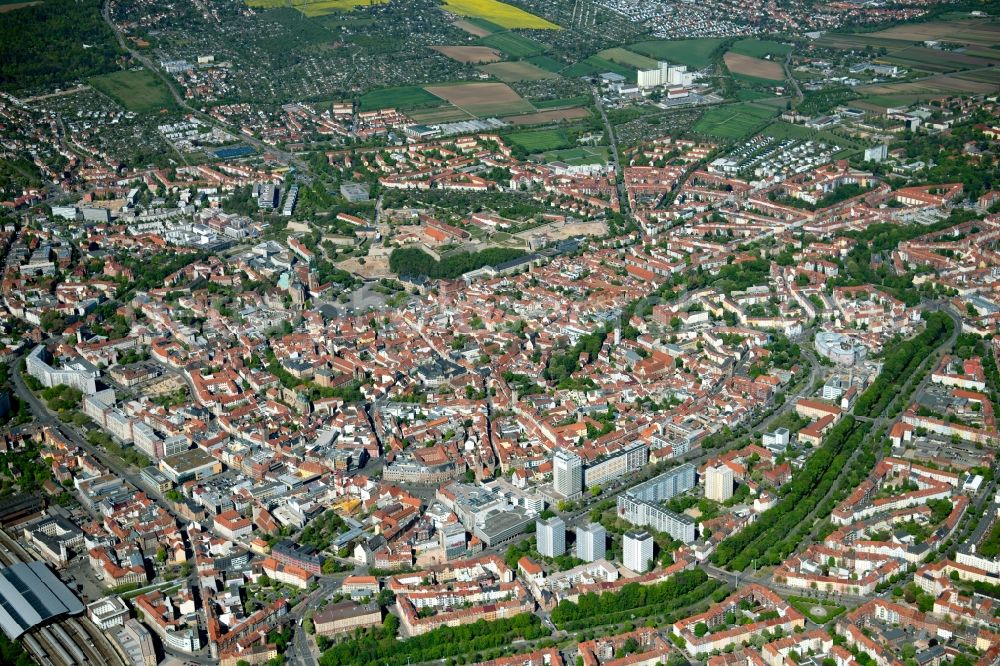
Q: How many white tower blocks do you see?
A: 5